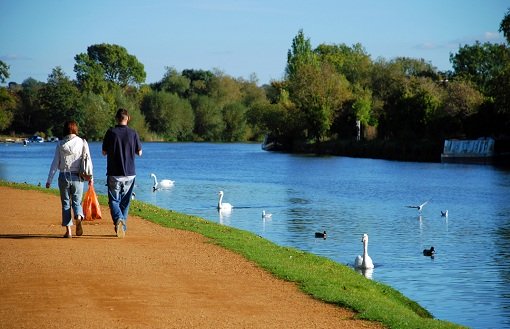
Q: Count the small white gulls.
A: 3